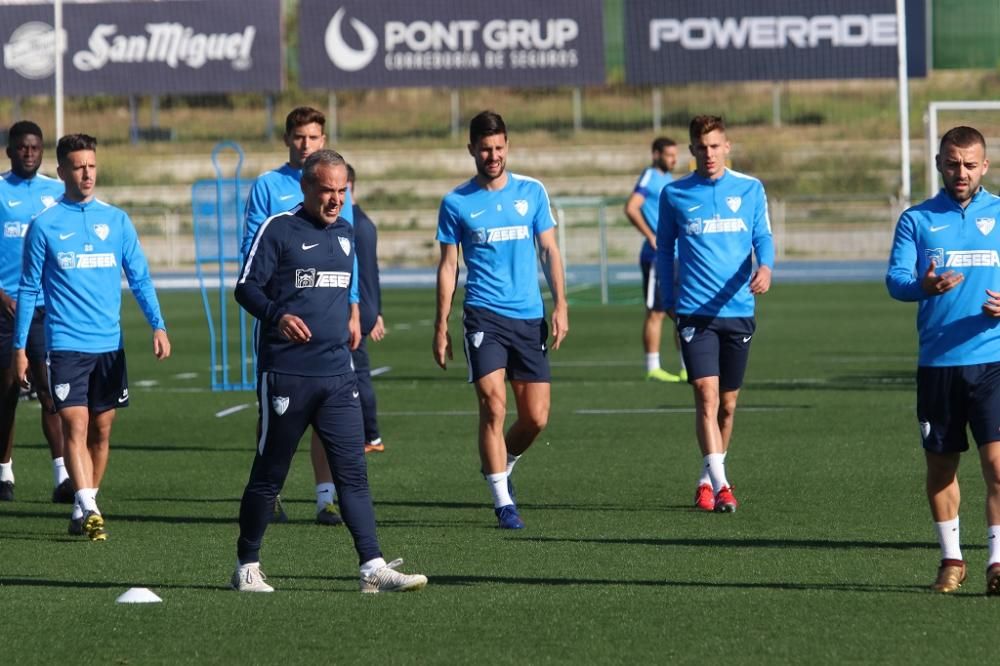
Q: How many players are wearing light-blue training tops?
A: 7